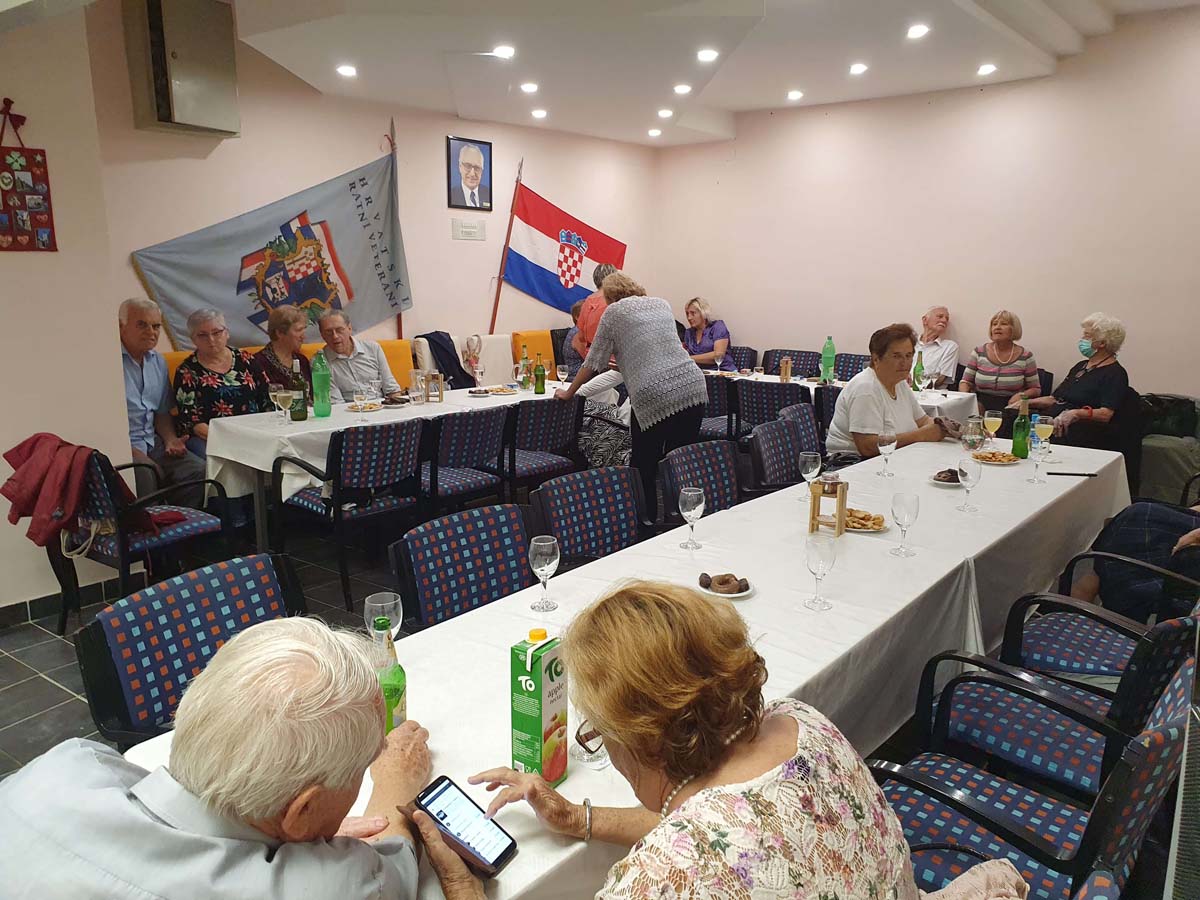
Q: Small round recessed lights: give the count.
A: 12